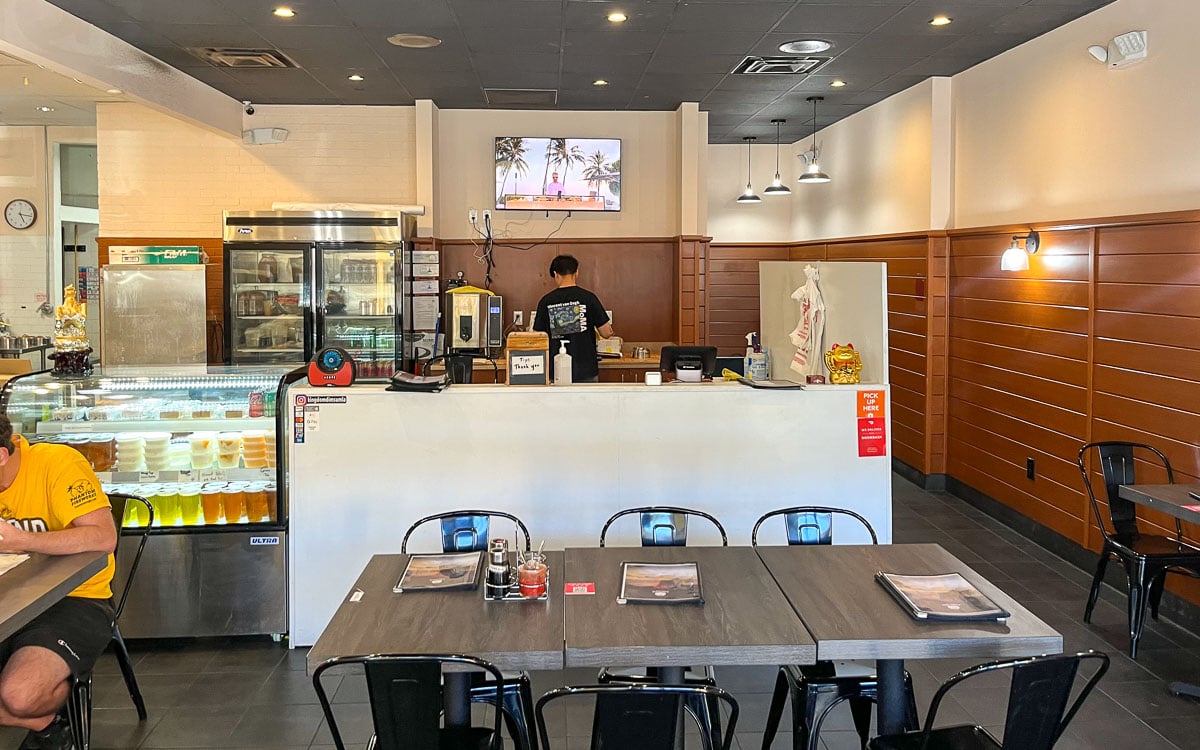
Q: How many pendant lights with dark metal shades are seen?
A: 3